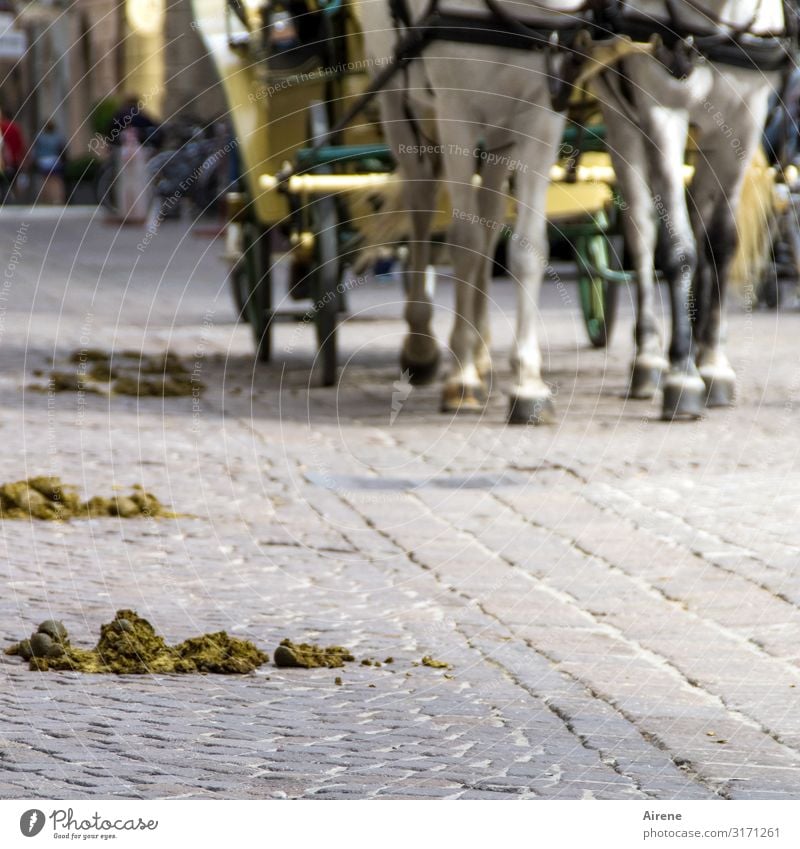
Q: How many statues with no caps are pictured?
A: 0